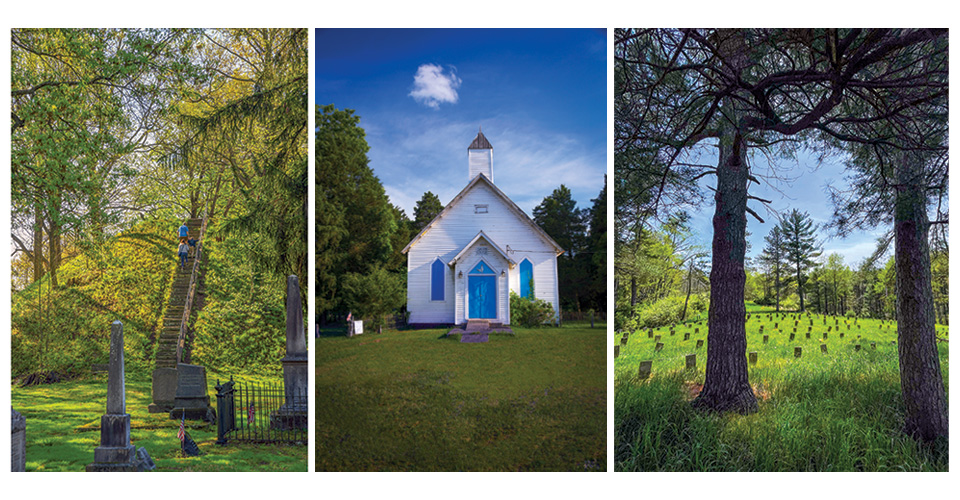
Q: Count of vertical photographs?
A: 3